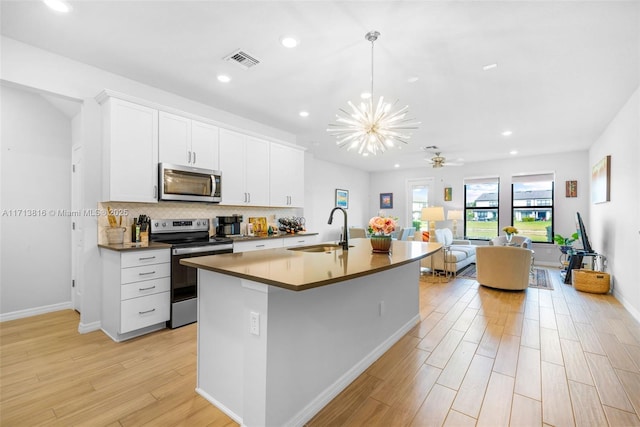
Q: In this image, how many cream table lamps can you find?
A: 2